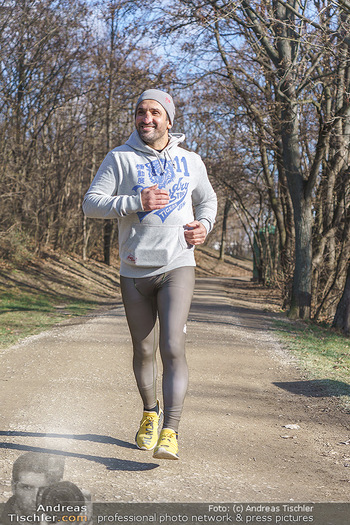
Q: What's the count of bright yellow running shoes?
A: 2